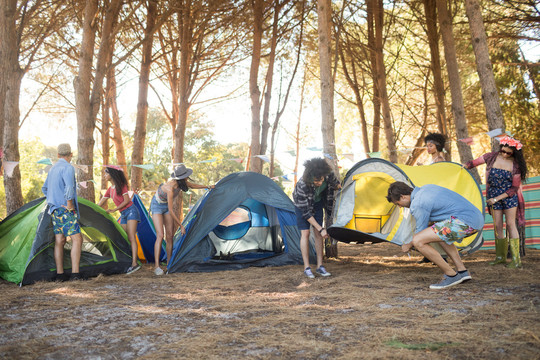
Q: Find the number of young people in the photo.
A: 7